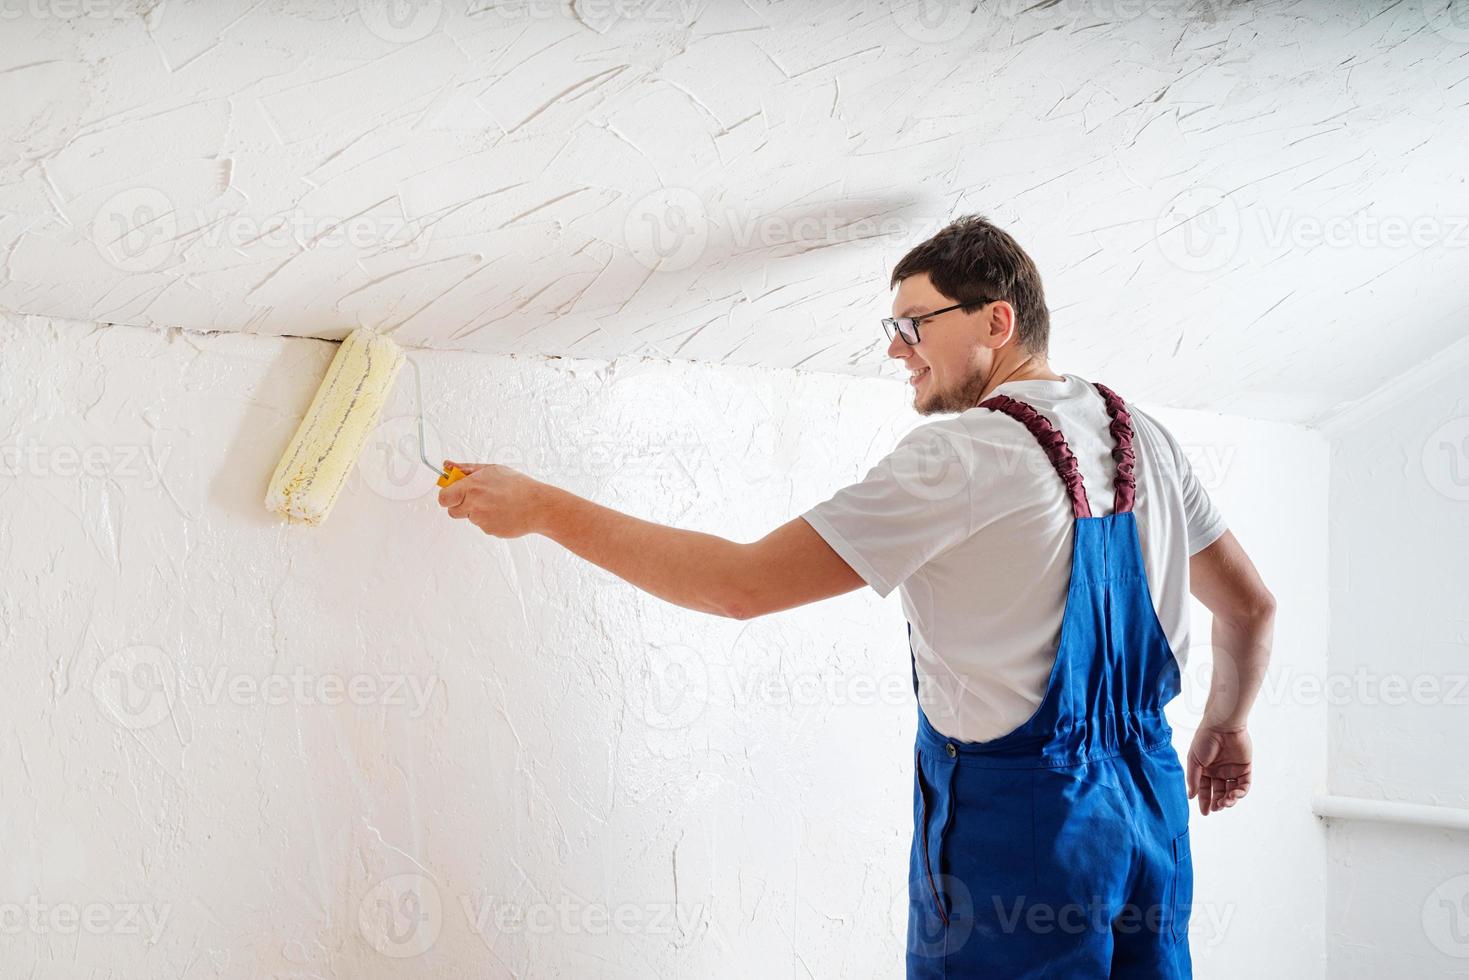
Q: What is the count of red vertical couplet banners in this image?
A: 0